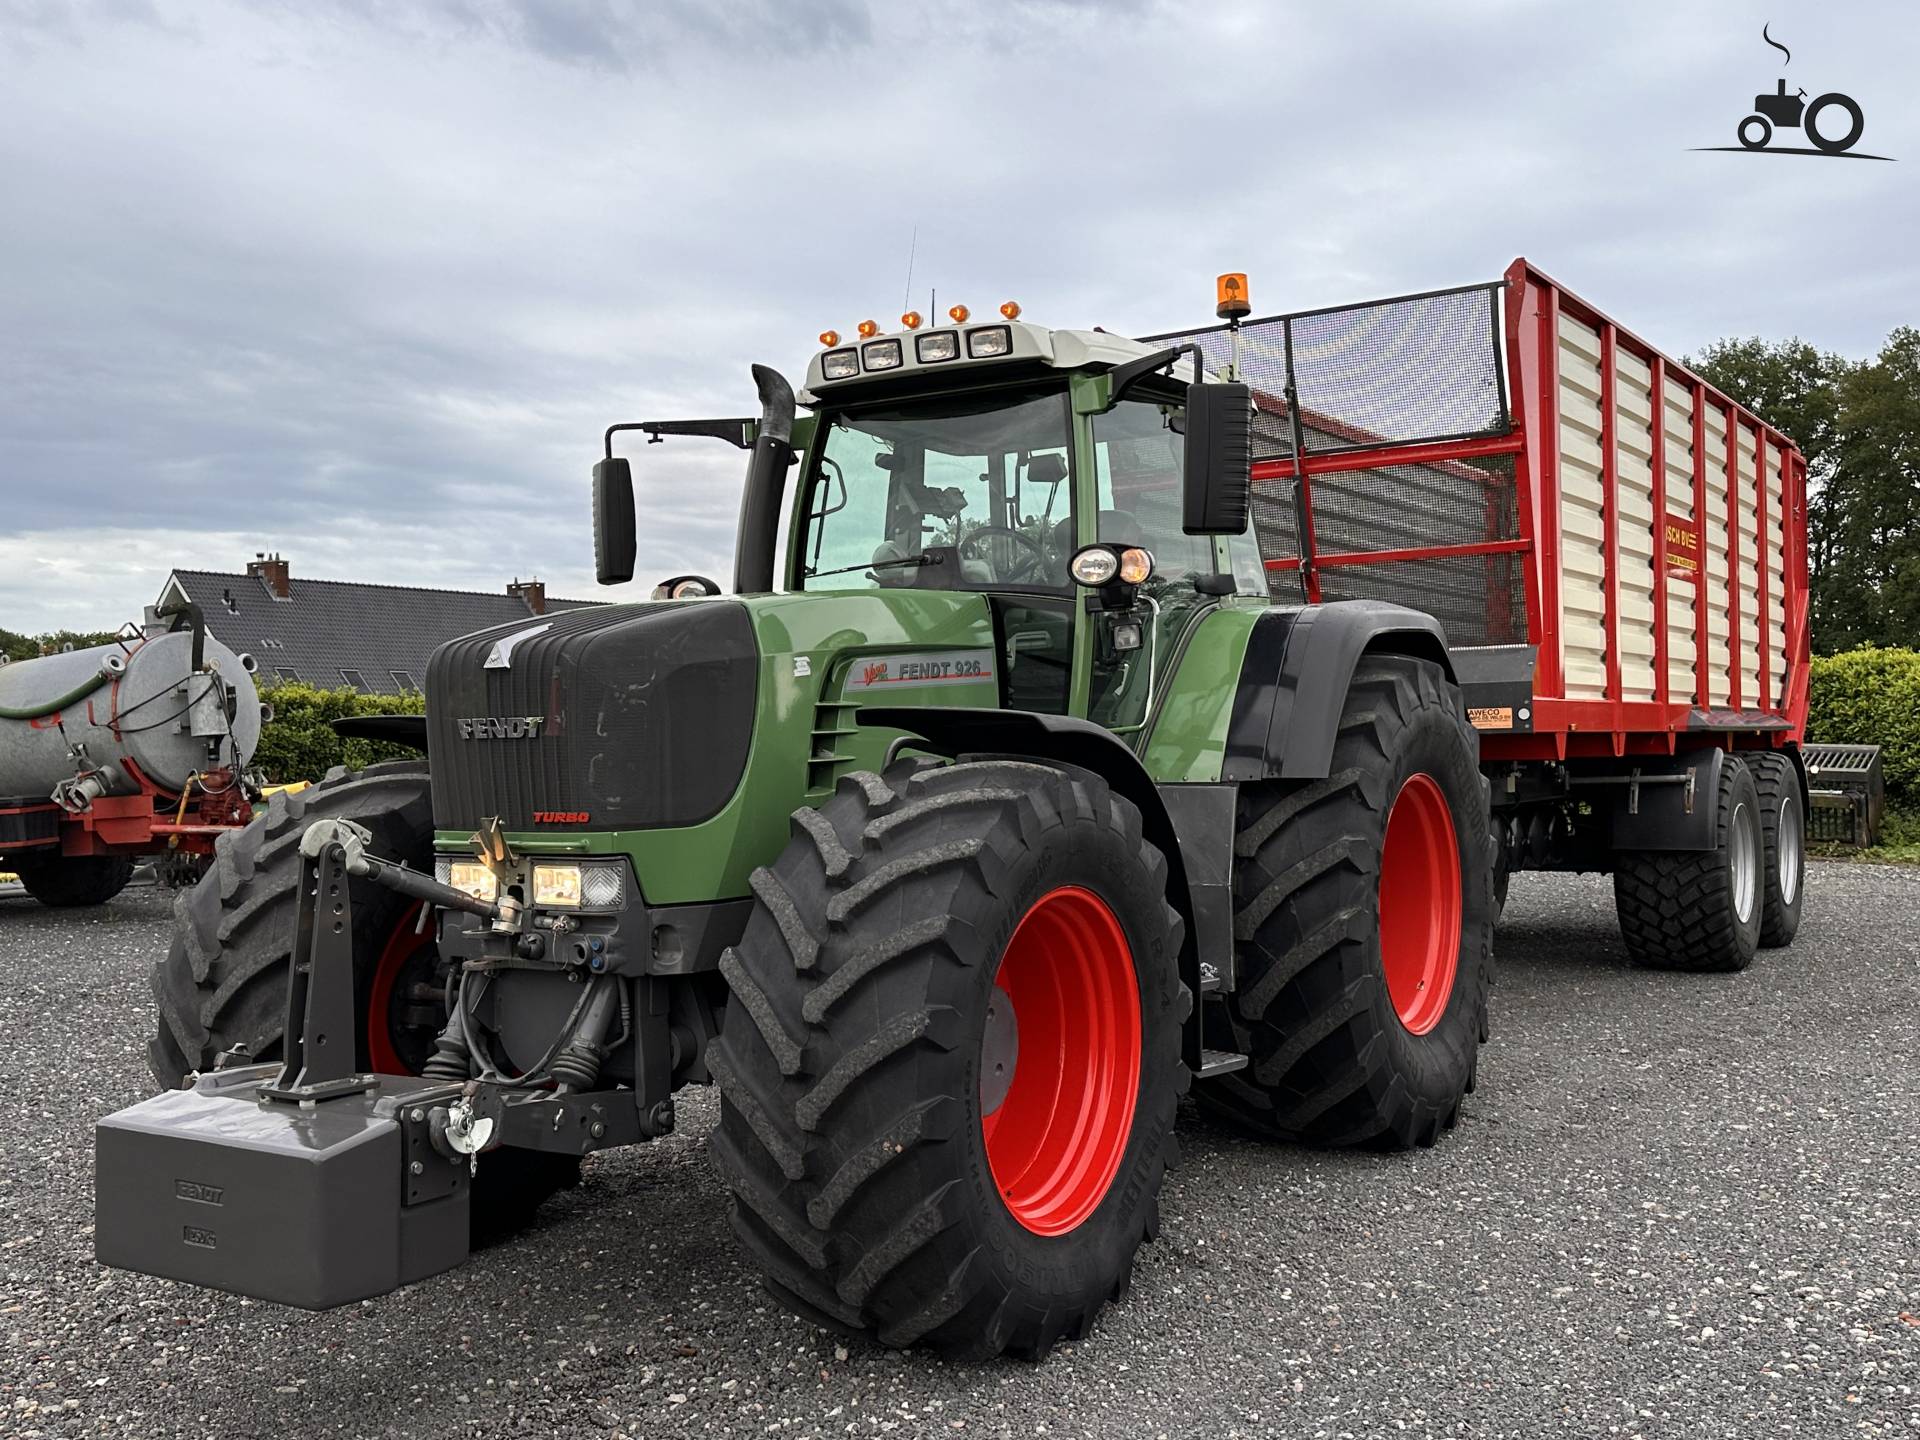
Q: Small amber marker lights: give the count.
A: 5